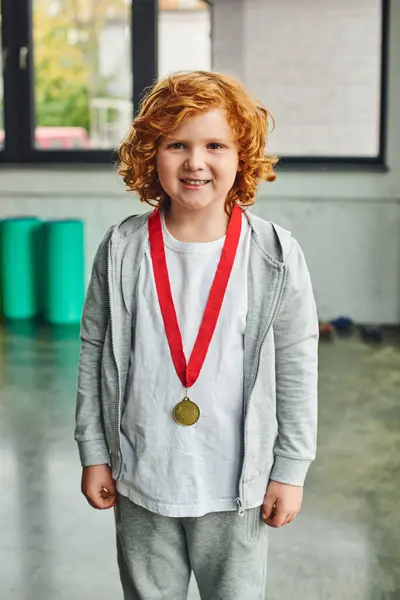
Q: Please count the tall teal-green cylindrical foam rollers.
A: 2